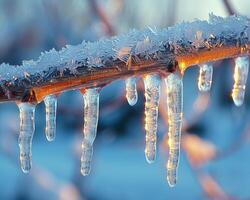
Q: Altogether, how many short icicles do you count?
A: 4